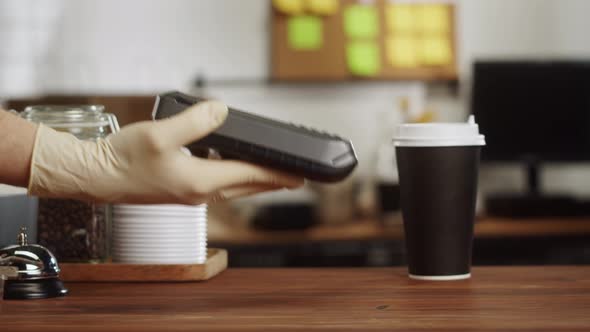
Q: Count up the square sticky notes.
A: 9